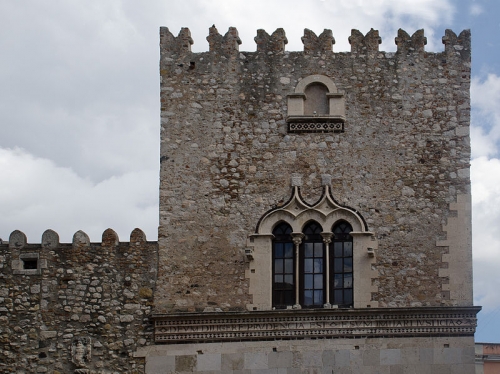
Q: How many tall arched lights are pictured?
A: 3